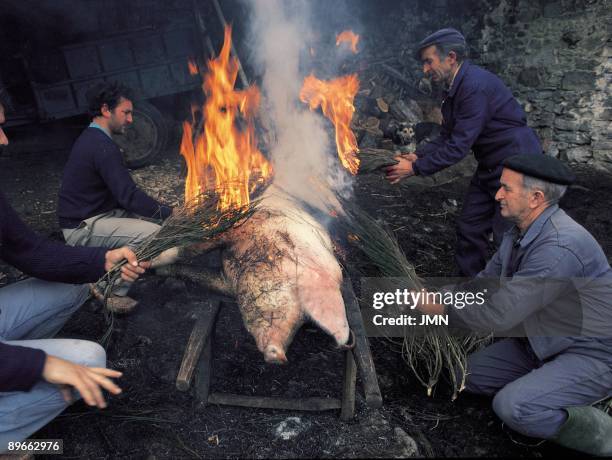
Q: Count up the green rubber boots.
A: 1